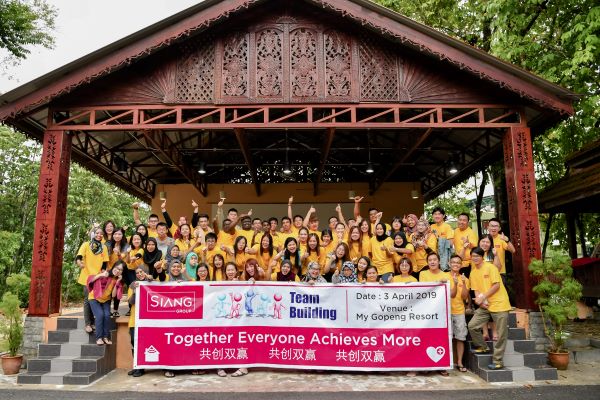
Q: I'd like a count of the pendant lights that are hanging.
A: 8